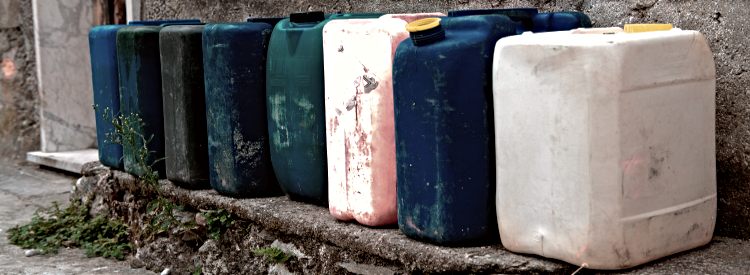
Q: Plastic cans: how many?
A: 8